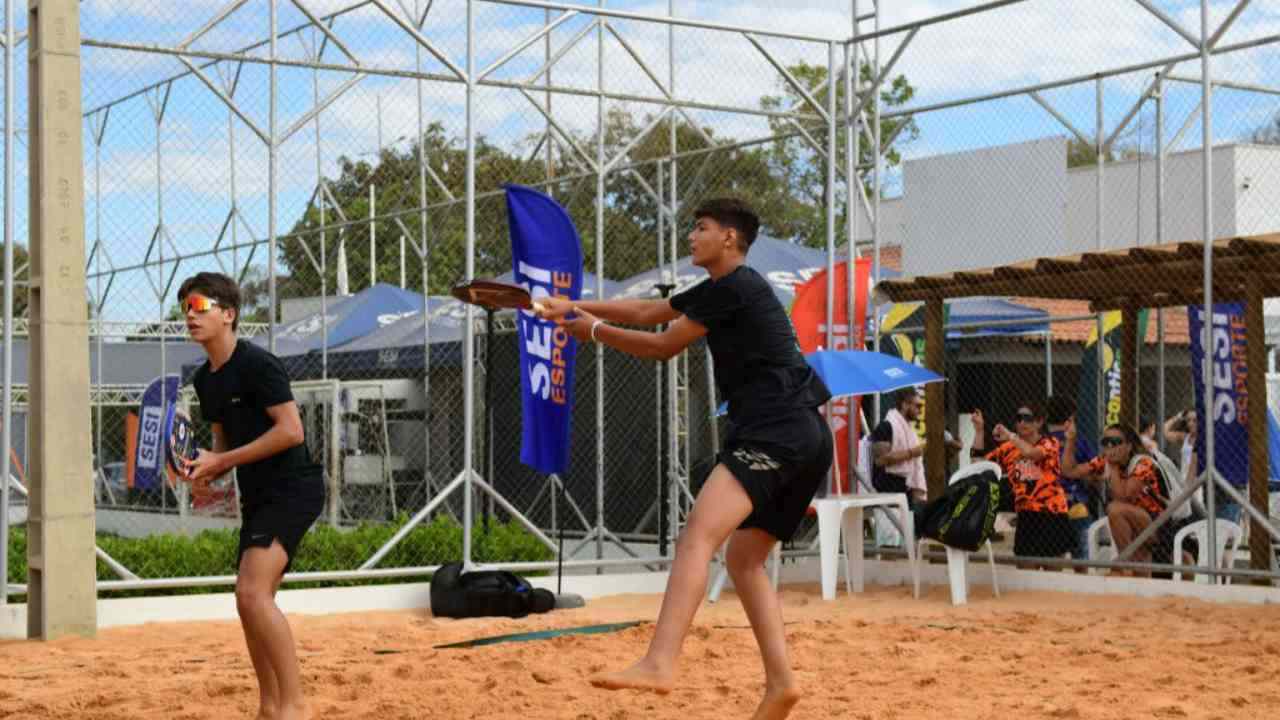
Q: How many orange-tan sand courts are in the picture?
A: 1